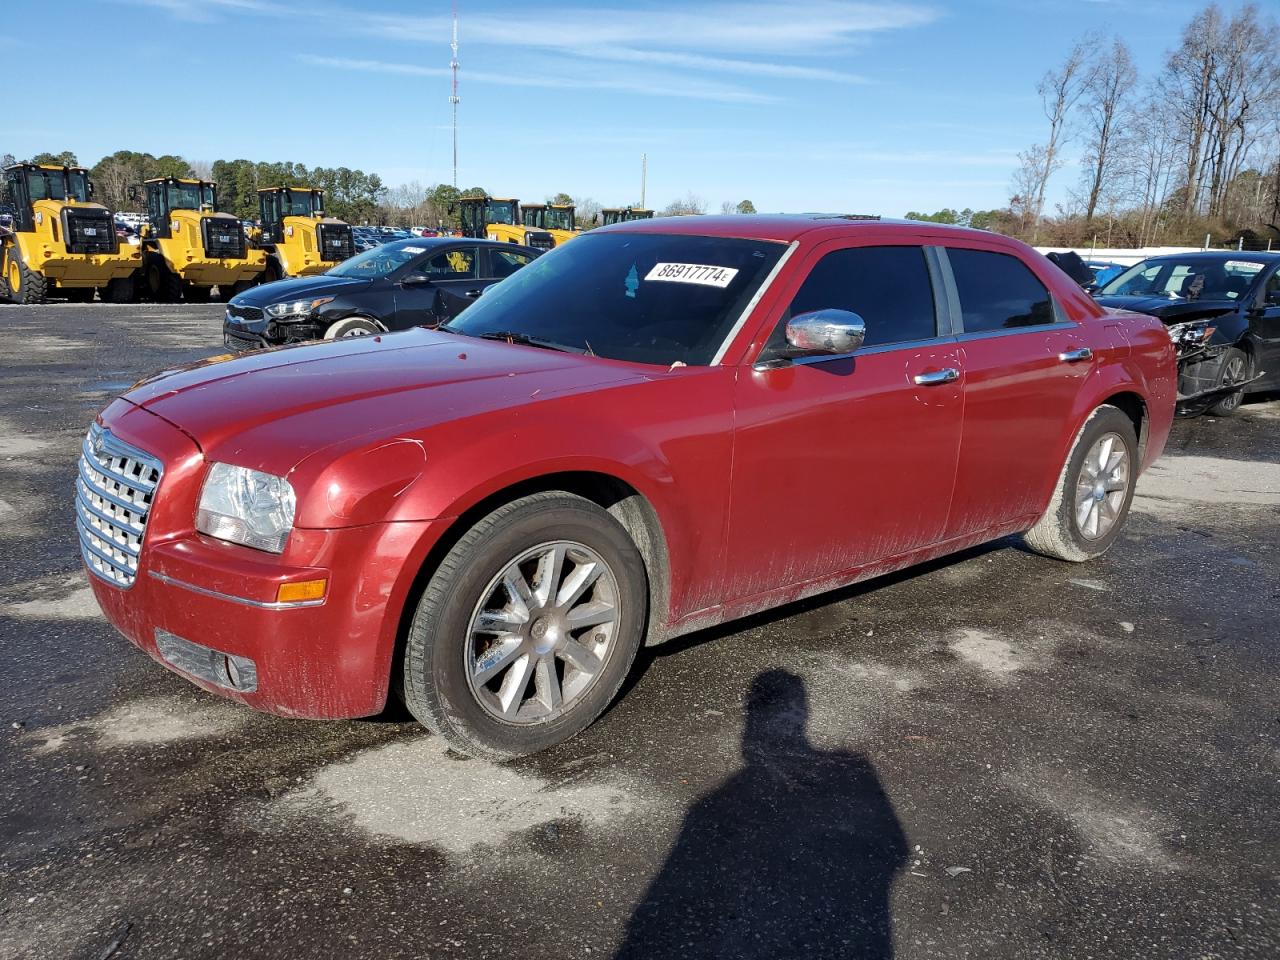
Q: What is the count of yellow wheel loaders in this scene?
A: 6